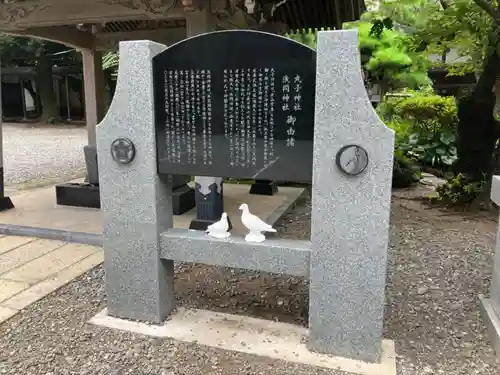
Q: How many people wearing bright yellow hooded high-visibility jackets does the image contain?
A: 0